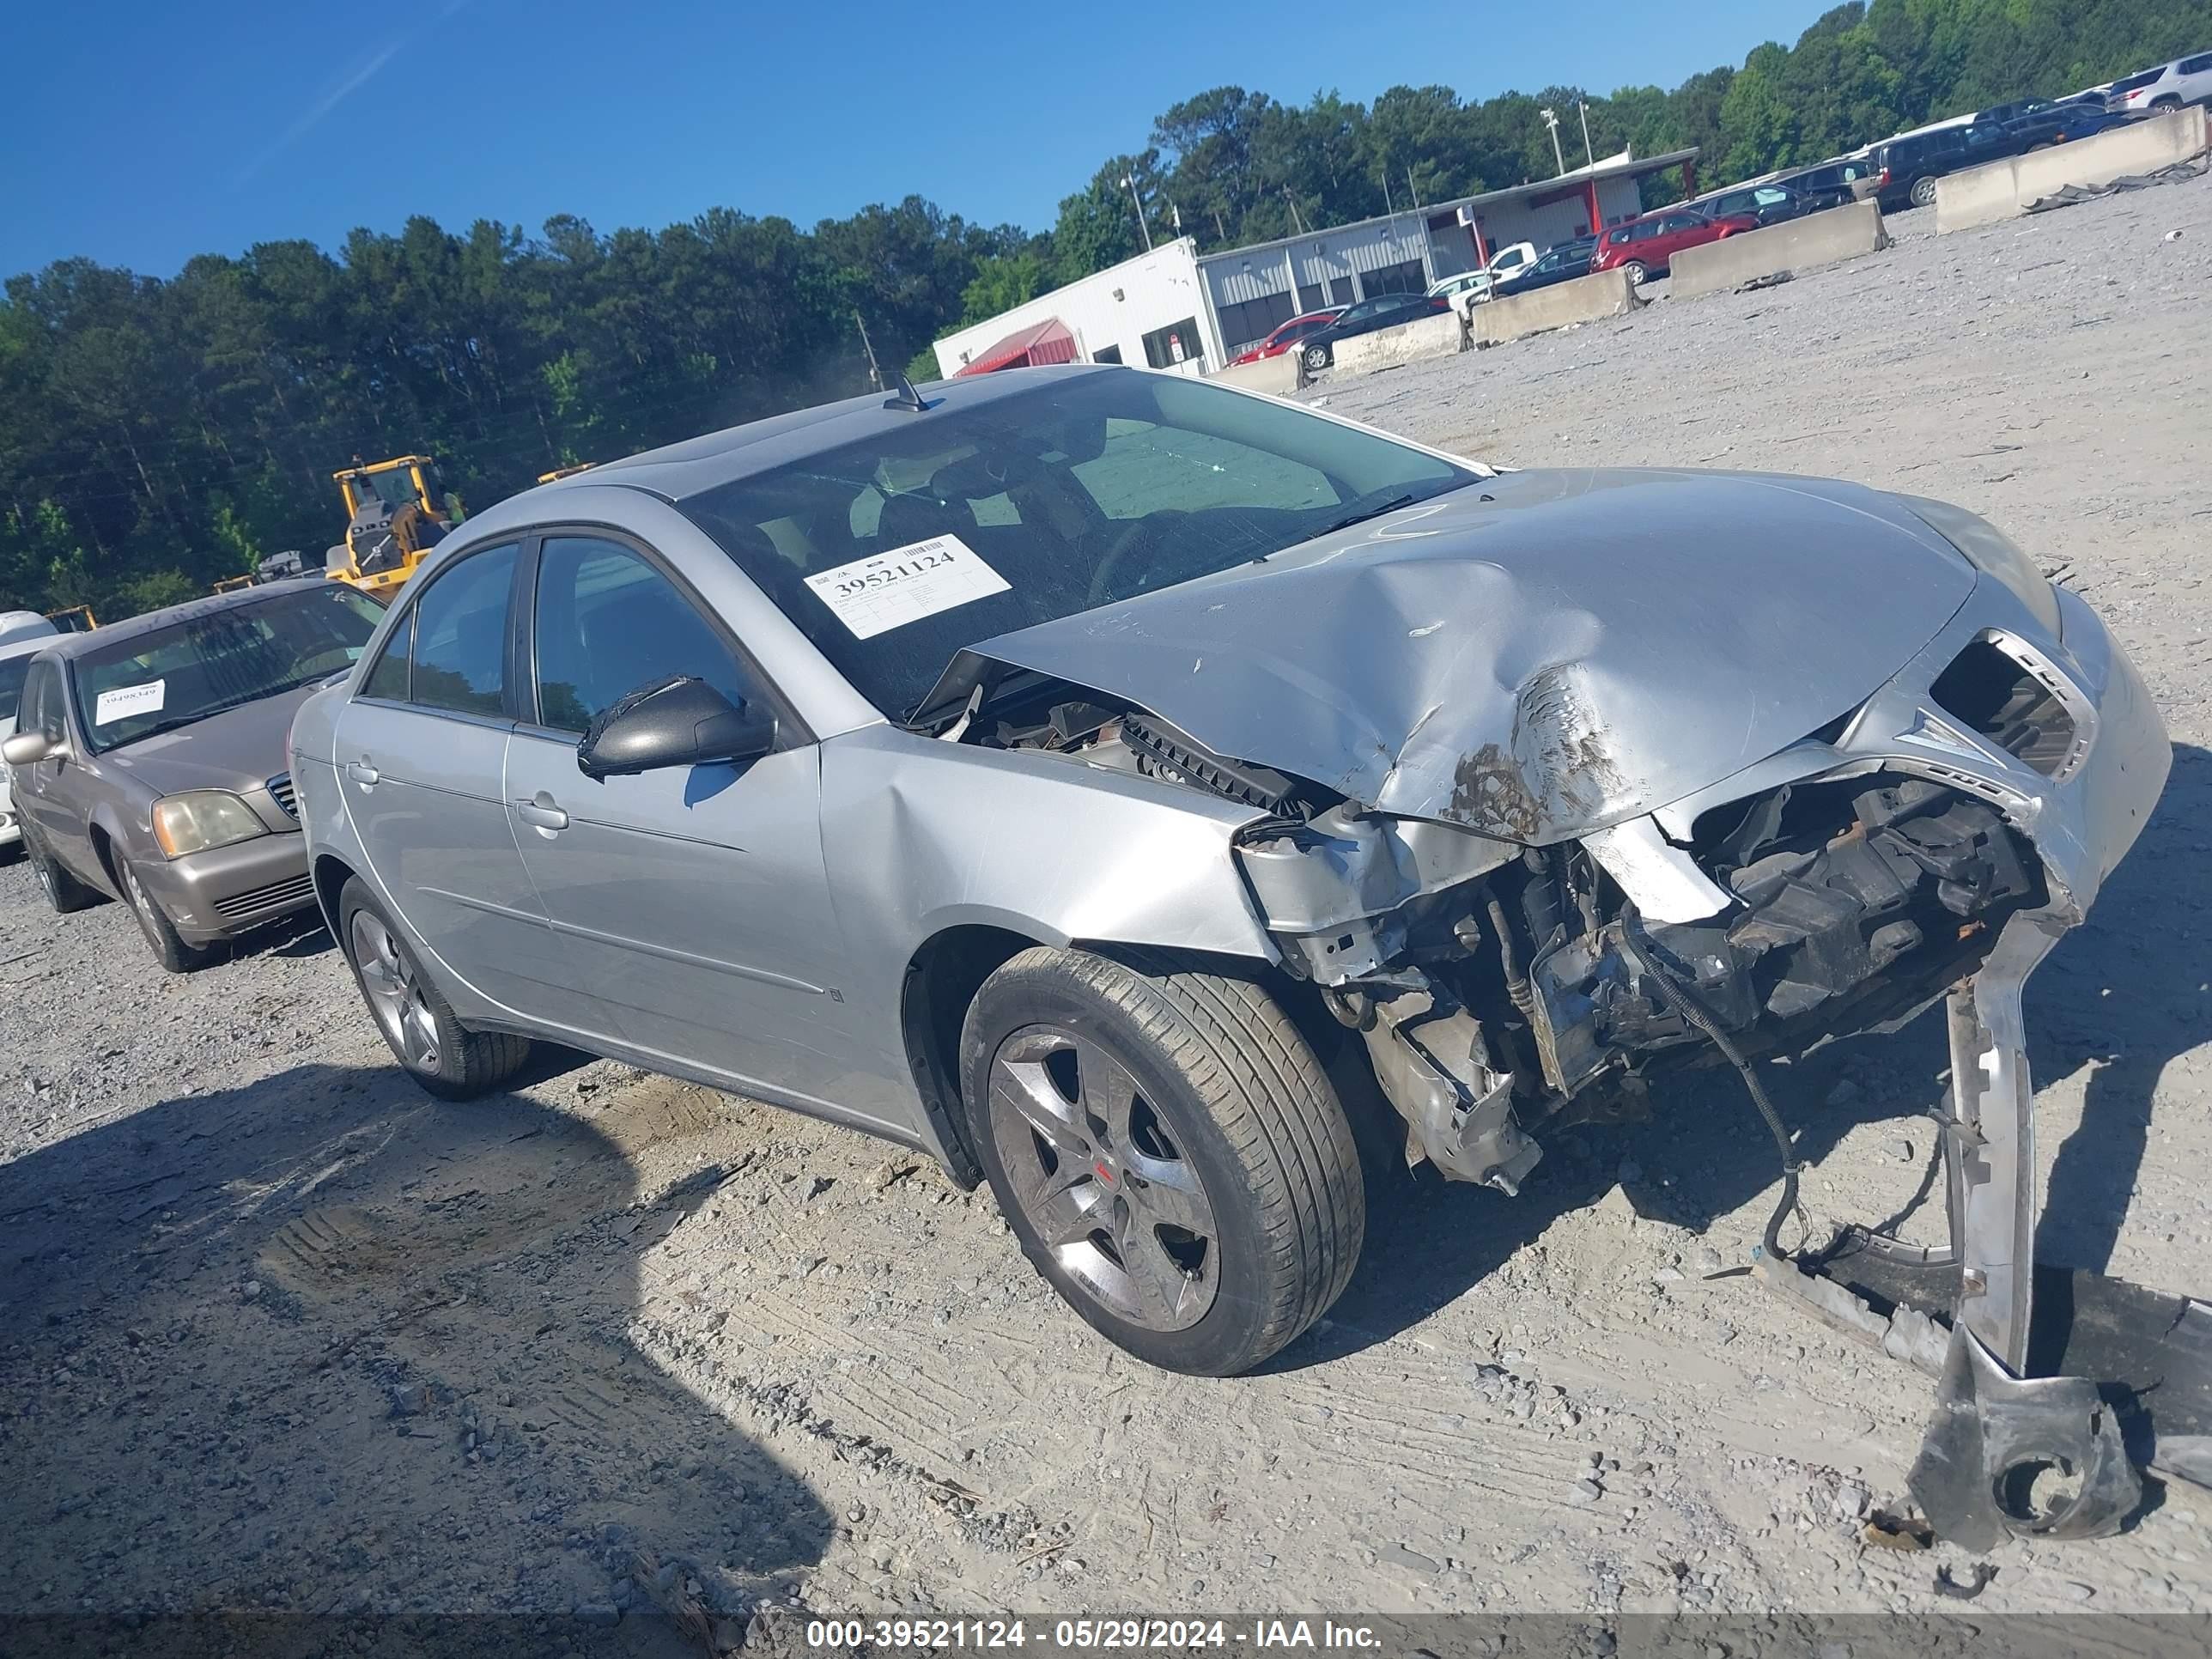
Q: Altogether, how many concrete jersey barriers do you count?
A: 5